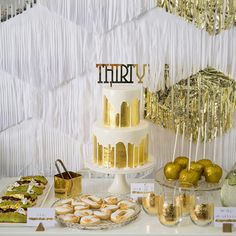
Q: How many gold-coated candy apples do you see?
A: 6